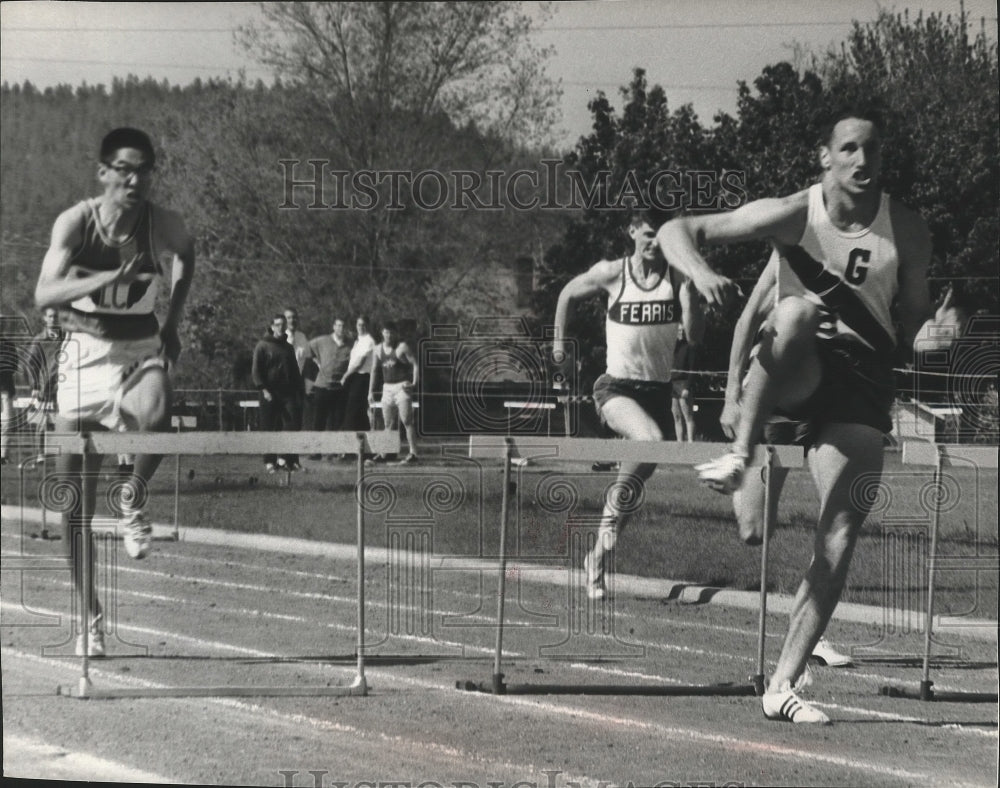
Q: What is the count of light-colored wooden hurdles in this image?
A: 3